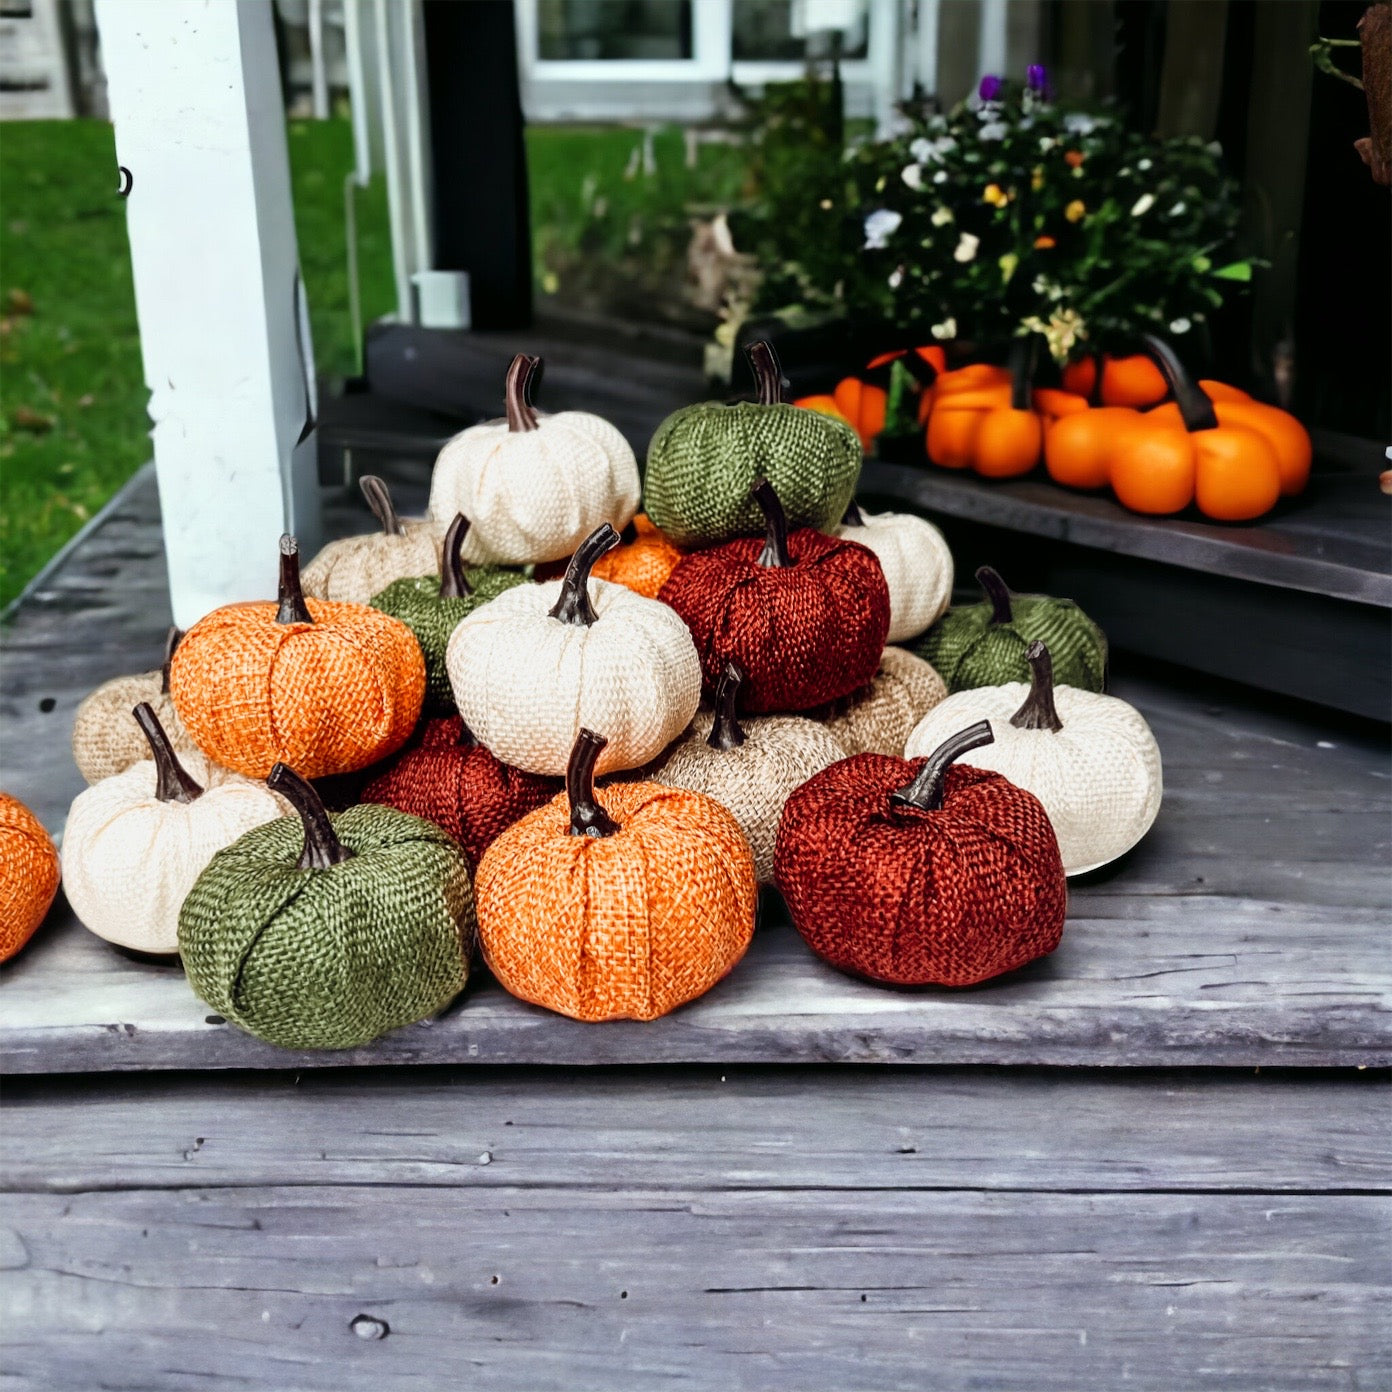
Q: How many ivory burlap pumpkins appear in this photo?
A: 5